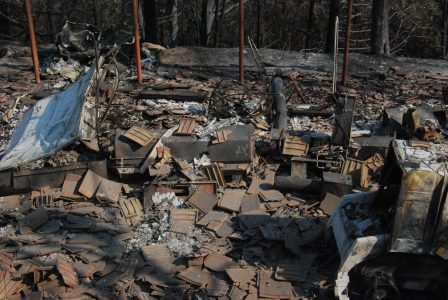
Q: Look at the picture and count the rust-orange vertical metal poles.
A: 4